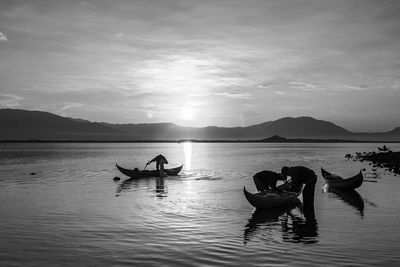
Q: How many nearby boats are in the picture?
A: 3